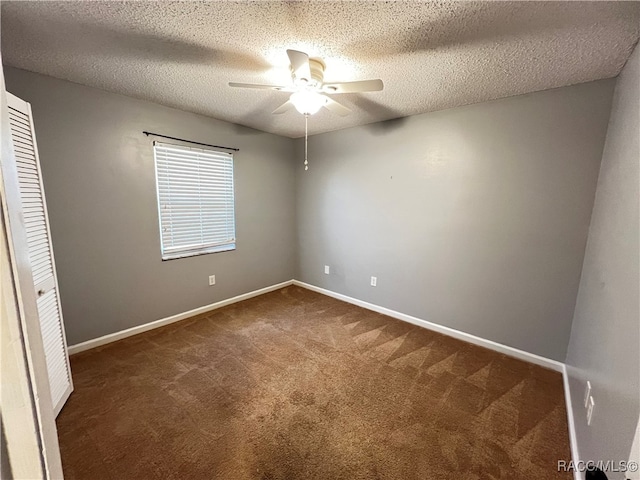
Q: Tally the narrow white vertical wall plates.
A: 5